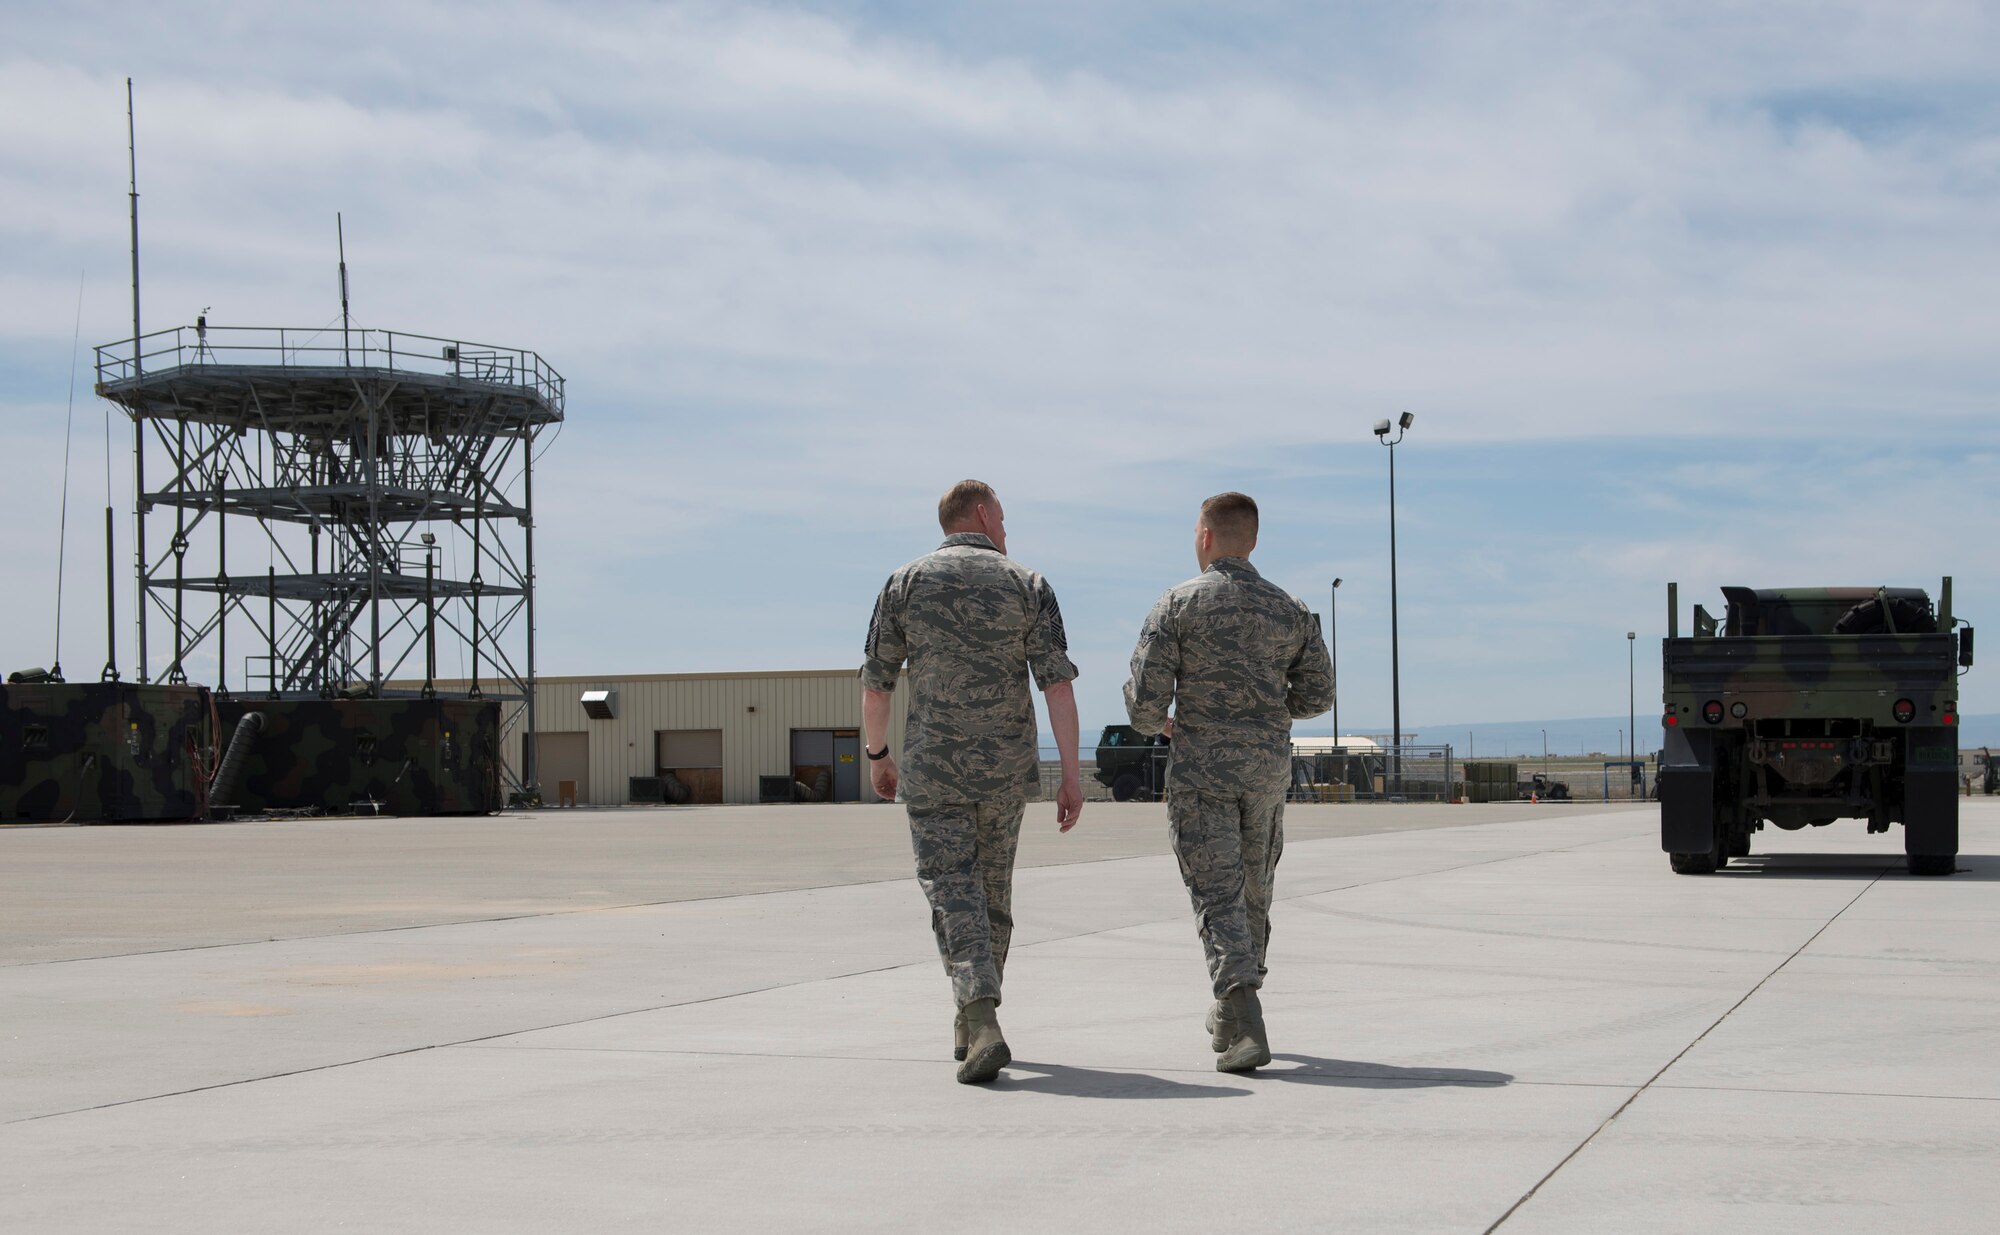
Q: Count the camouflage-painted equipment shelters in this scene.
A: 2